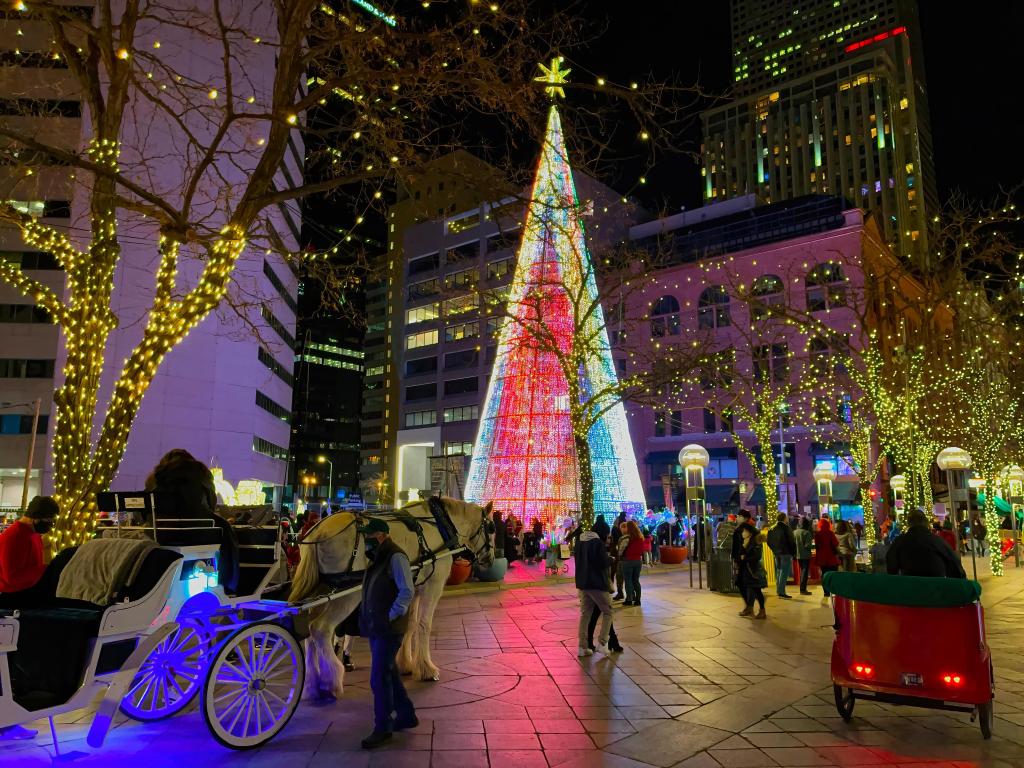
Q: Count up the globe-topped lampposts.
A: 5